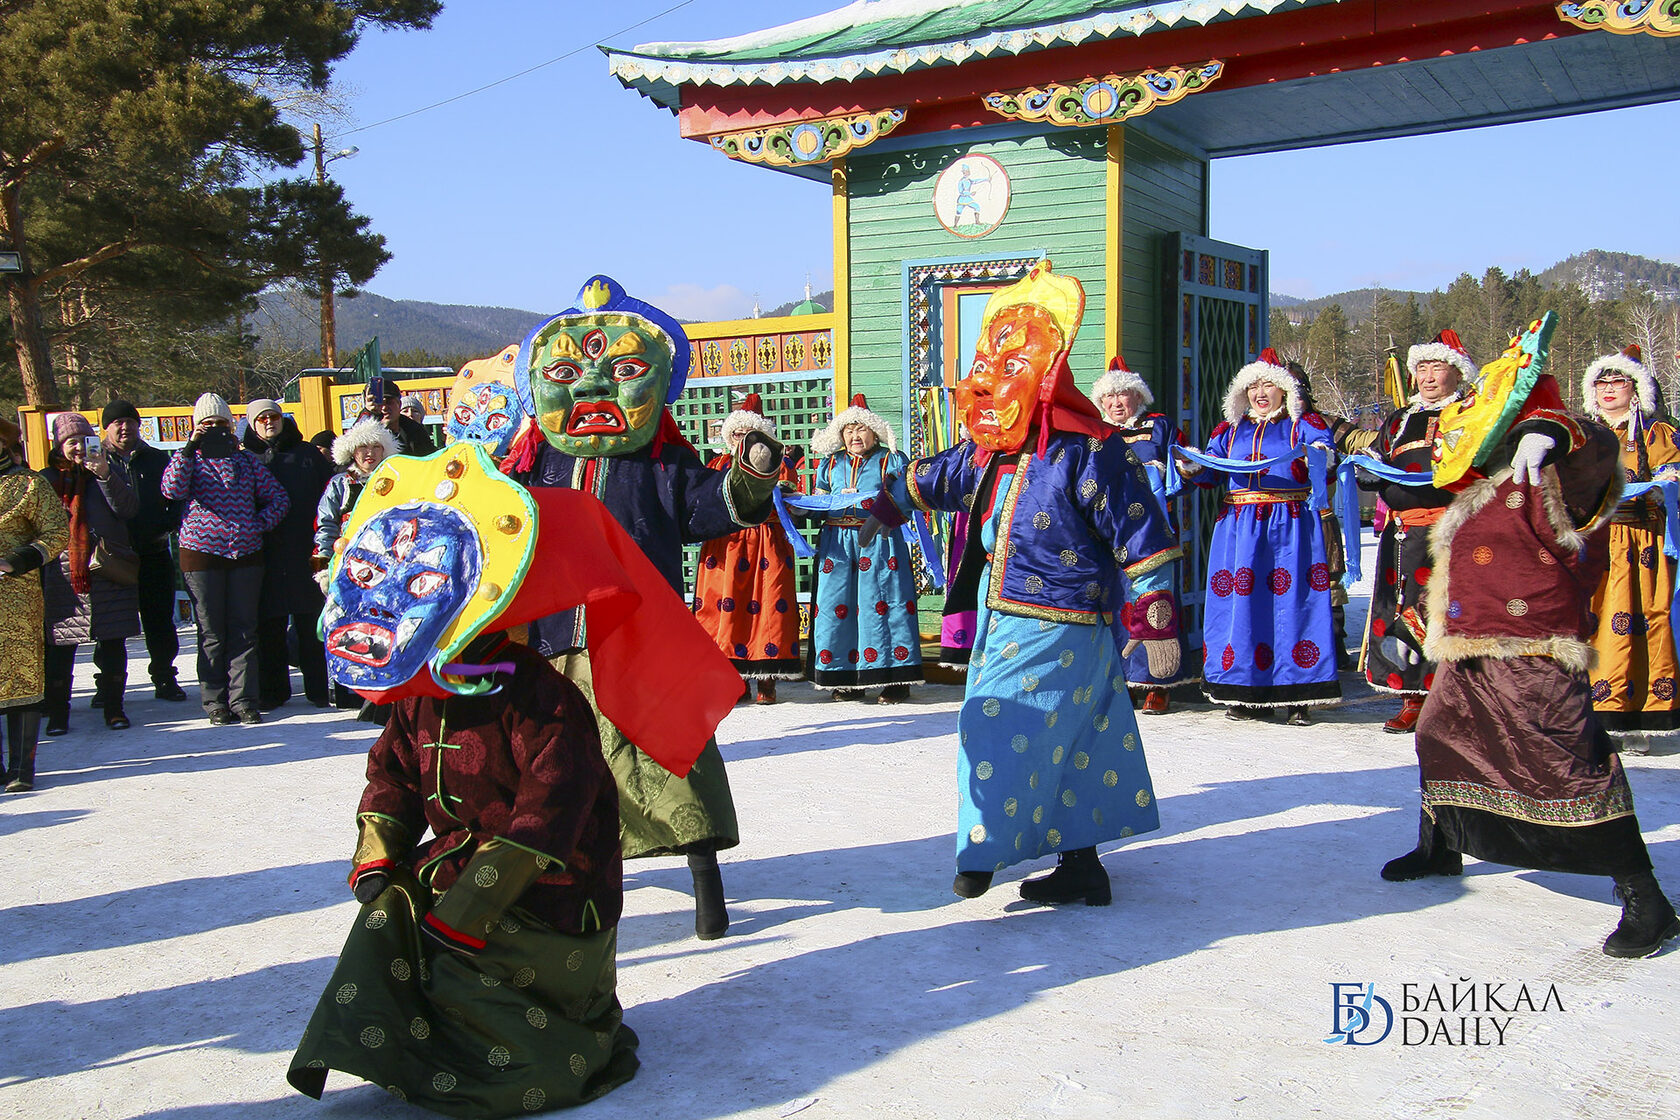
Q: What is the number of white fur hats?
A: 7